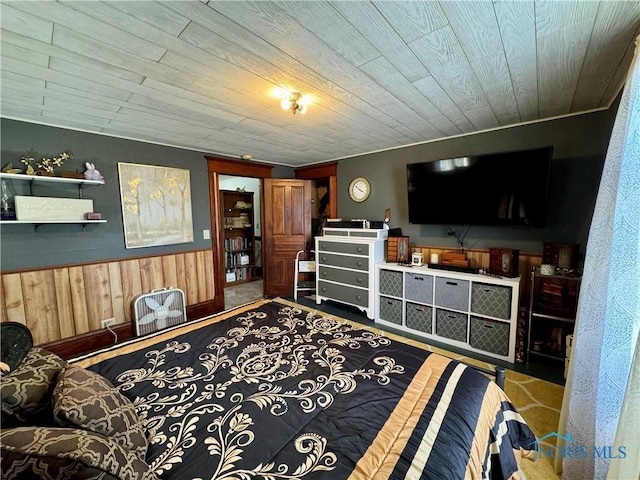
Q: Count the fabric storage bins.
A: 8